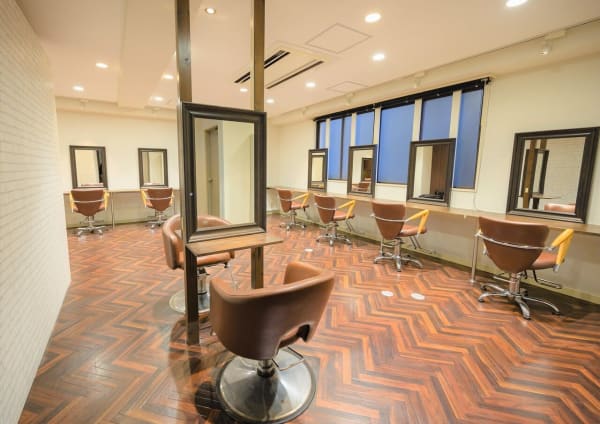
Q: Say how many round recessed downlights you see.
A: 11